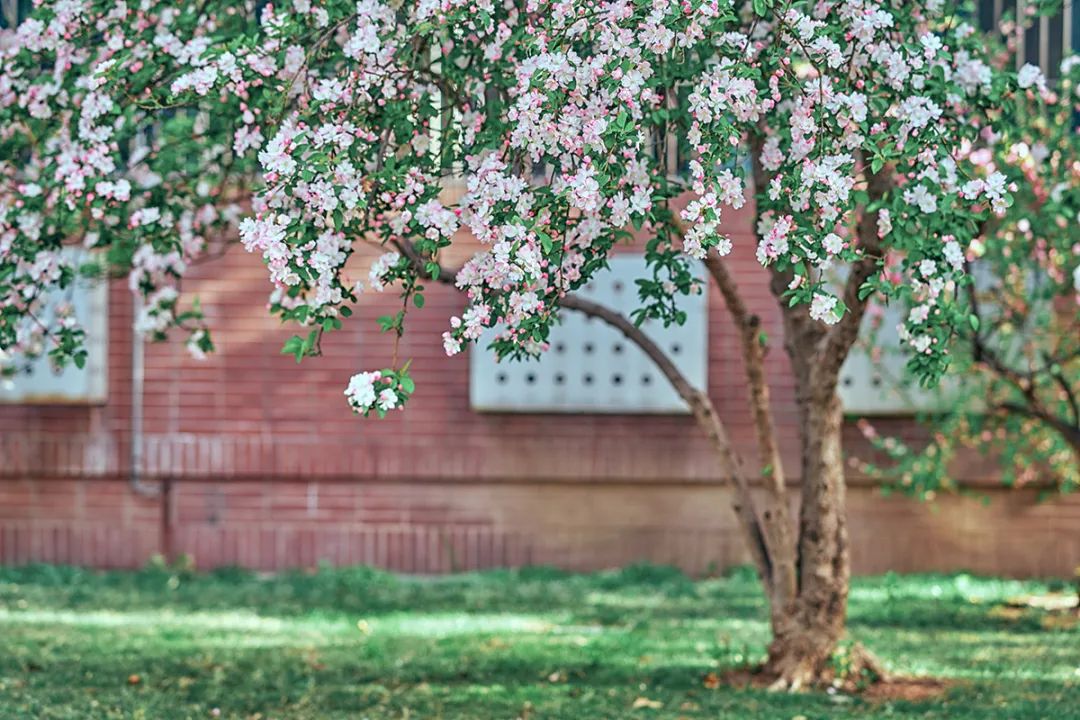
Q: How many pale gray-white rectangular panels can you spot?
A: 3